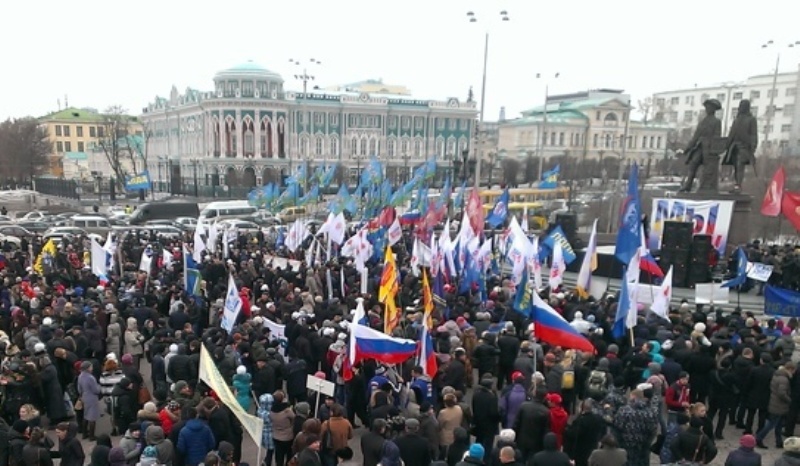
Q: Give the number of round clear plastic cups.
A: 0